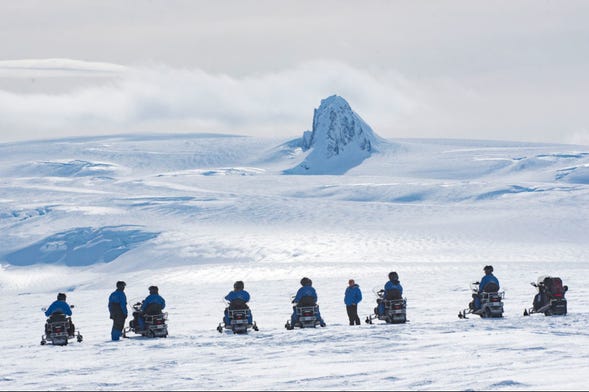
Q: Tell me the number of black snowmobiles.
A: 7